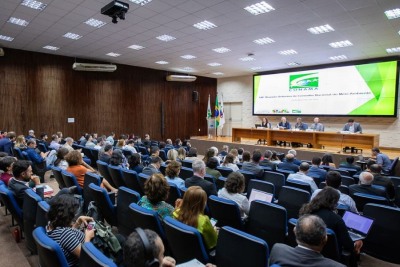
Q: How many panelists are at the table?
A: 5